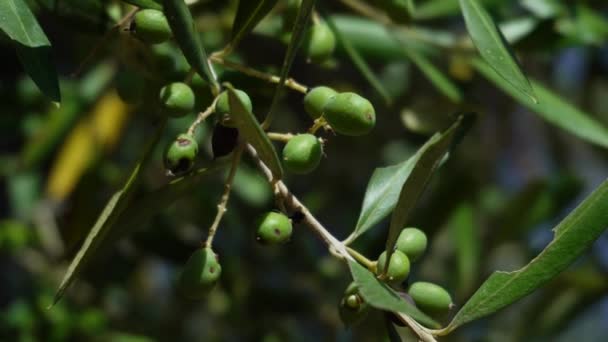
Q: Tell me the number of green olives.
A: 14